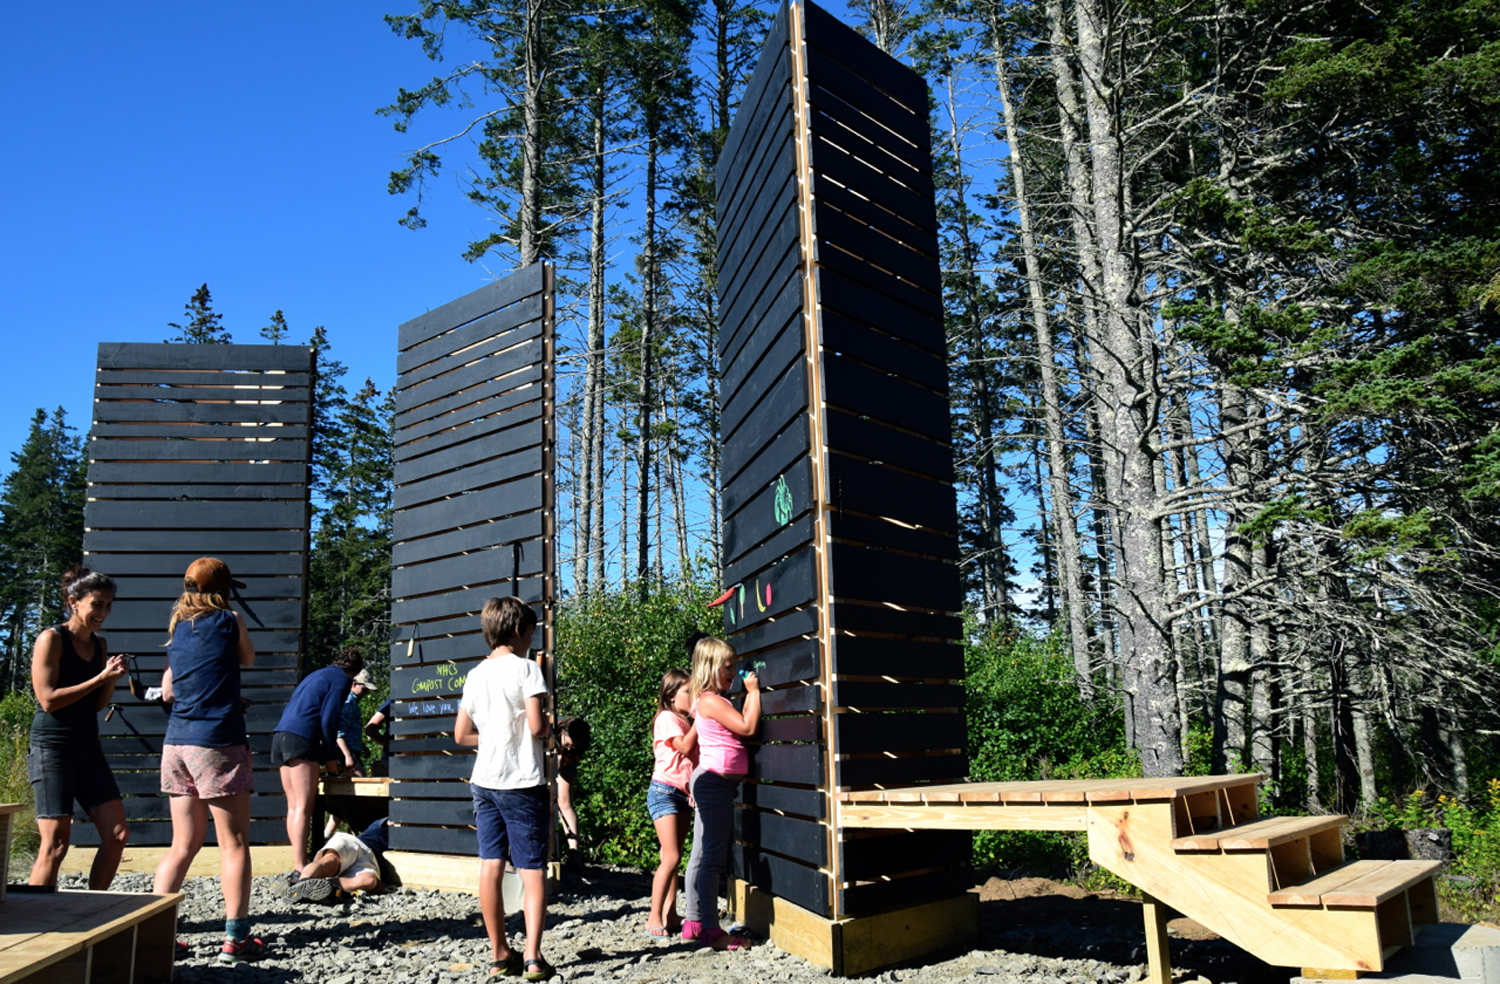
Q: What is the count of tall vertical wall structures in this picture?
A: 3